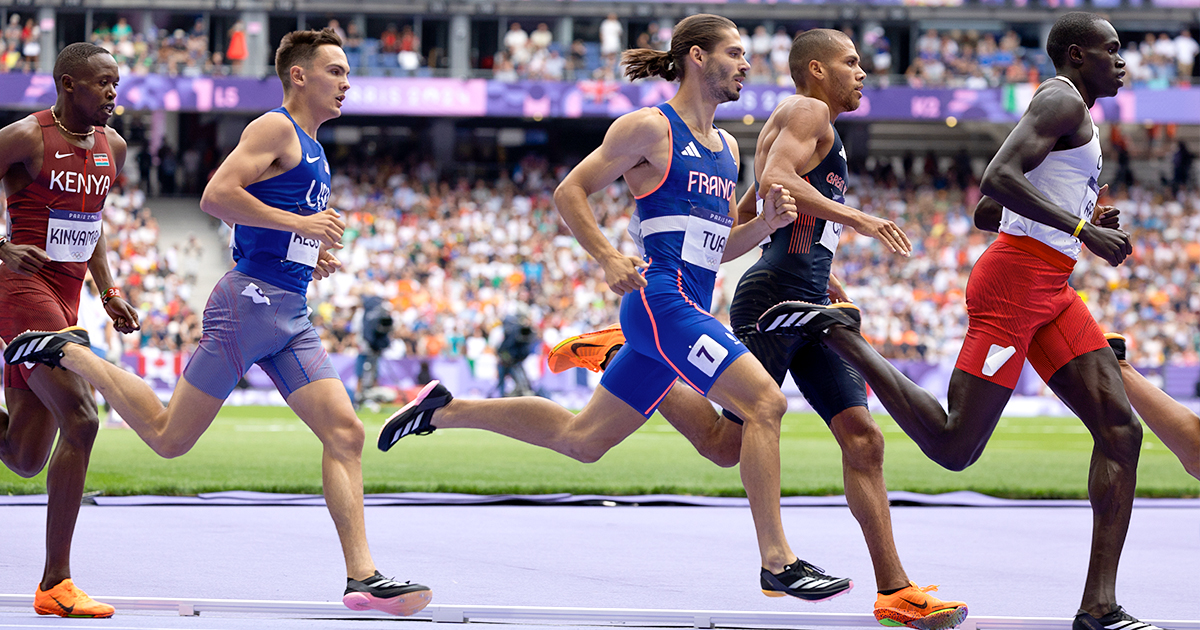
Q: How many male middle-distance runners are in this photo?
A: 5